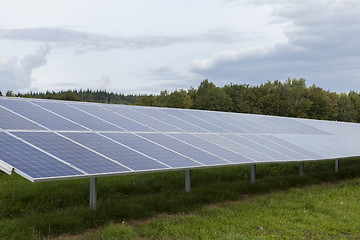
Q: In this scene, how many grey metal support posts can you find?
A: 5